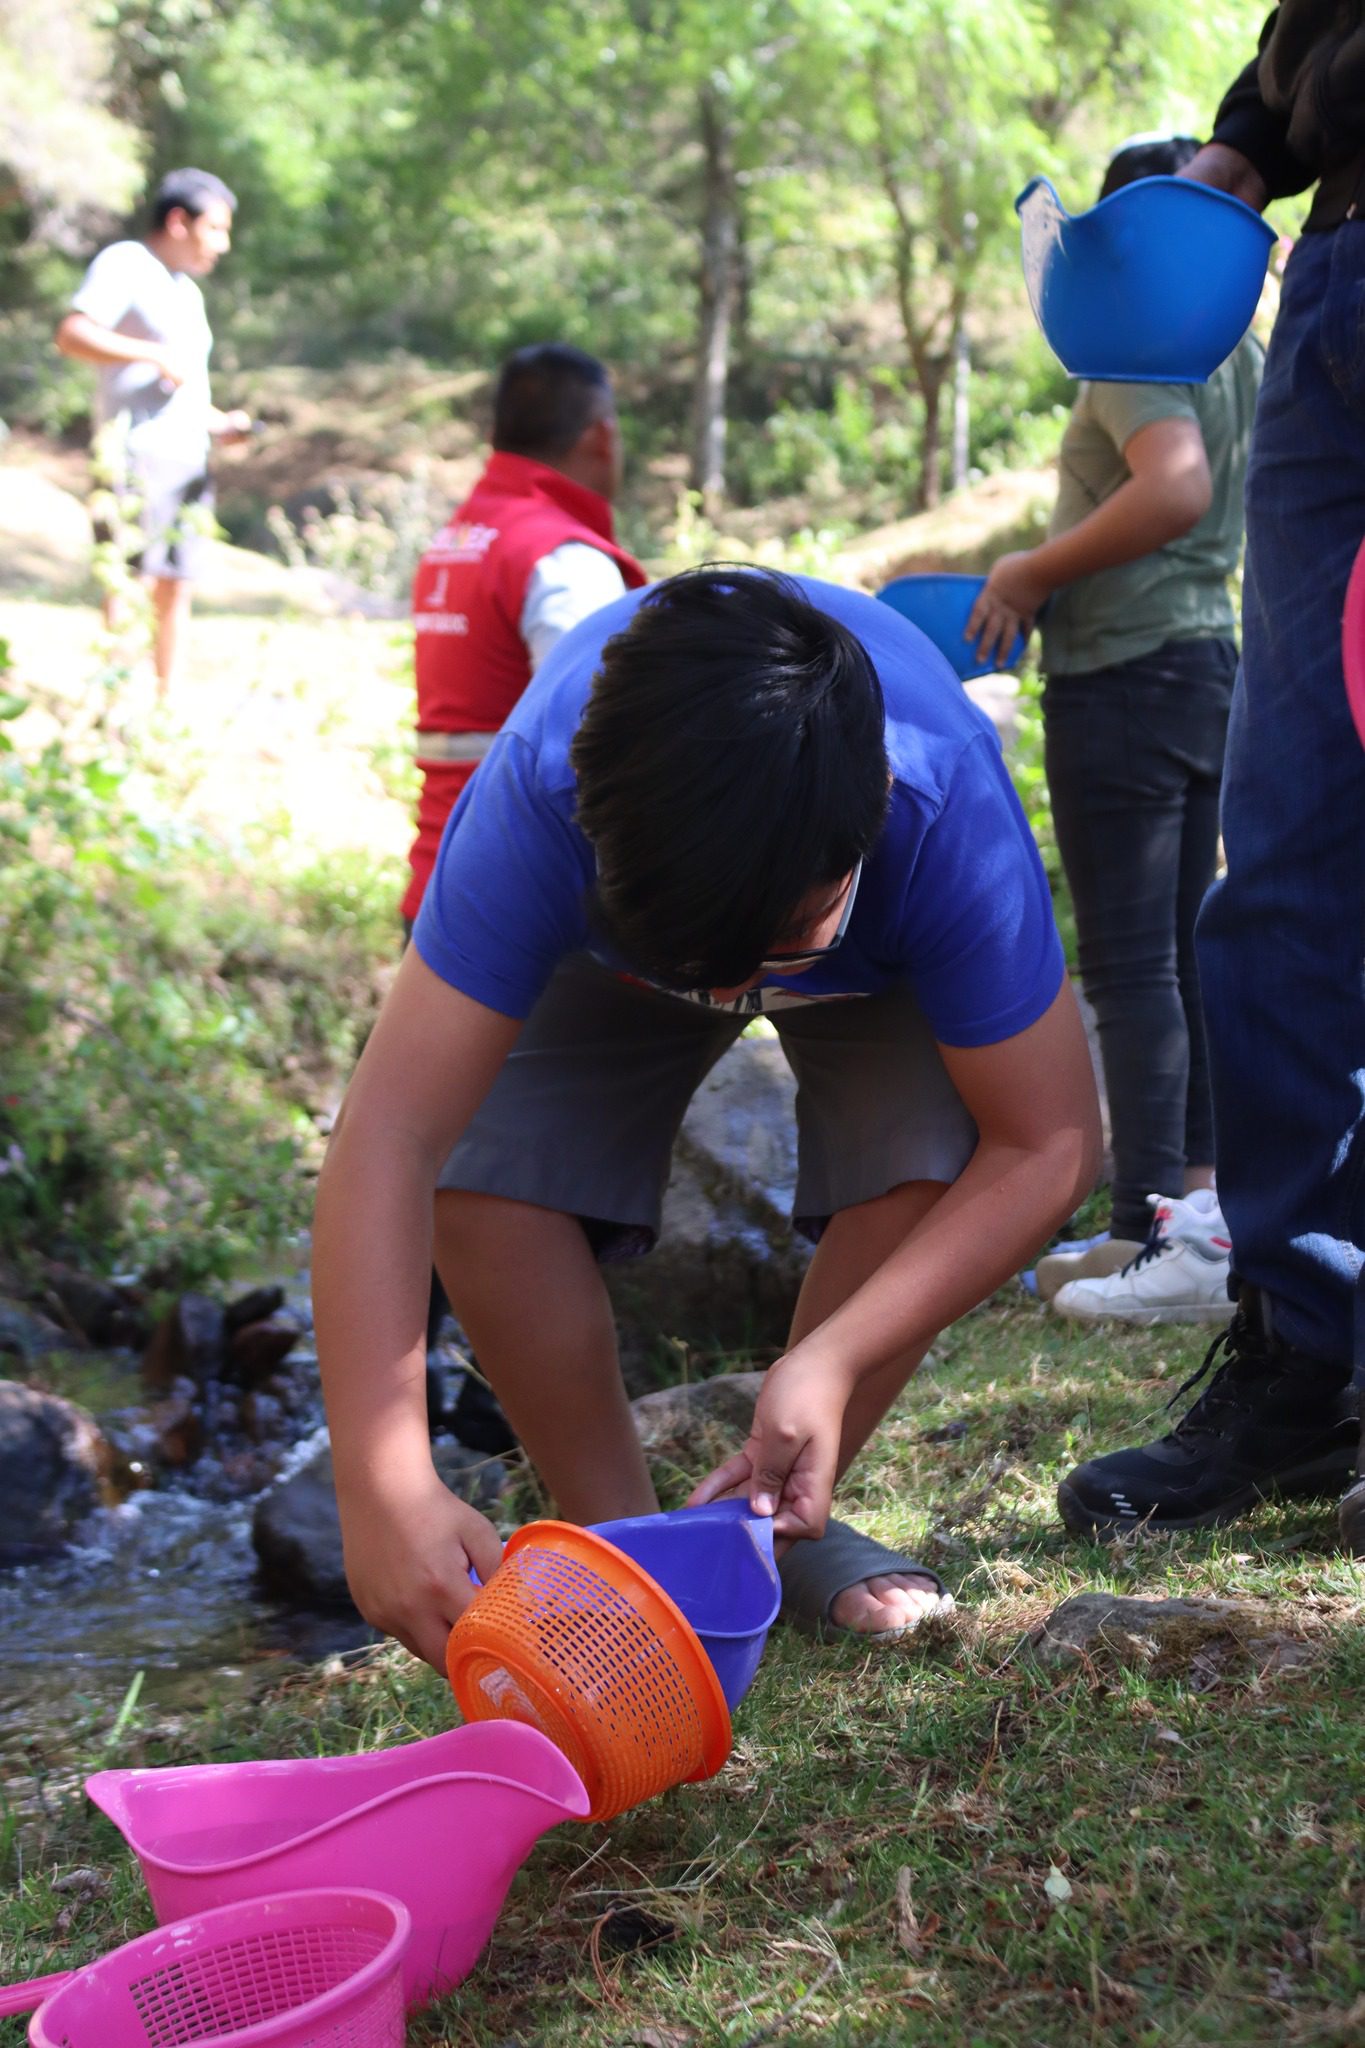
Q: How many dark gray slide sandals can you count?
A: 1